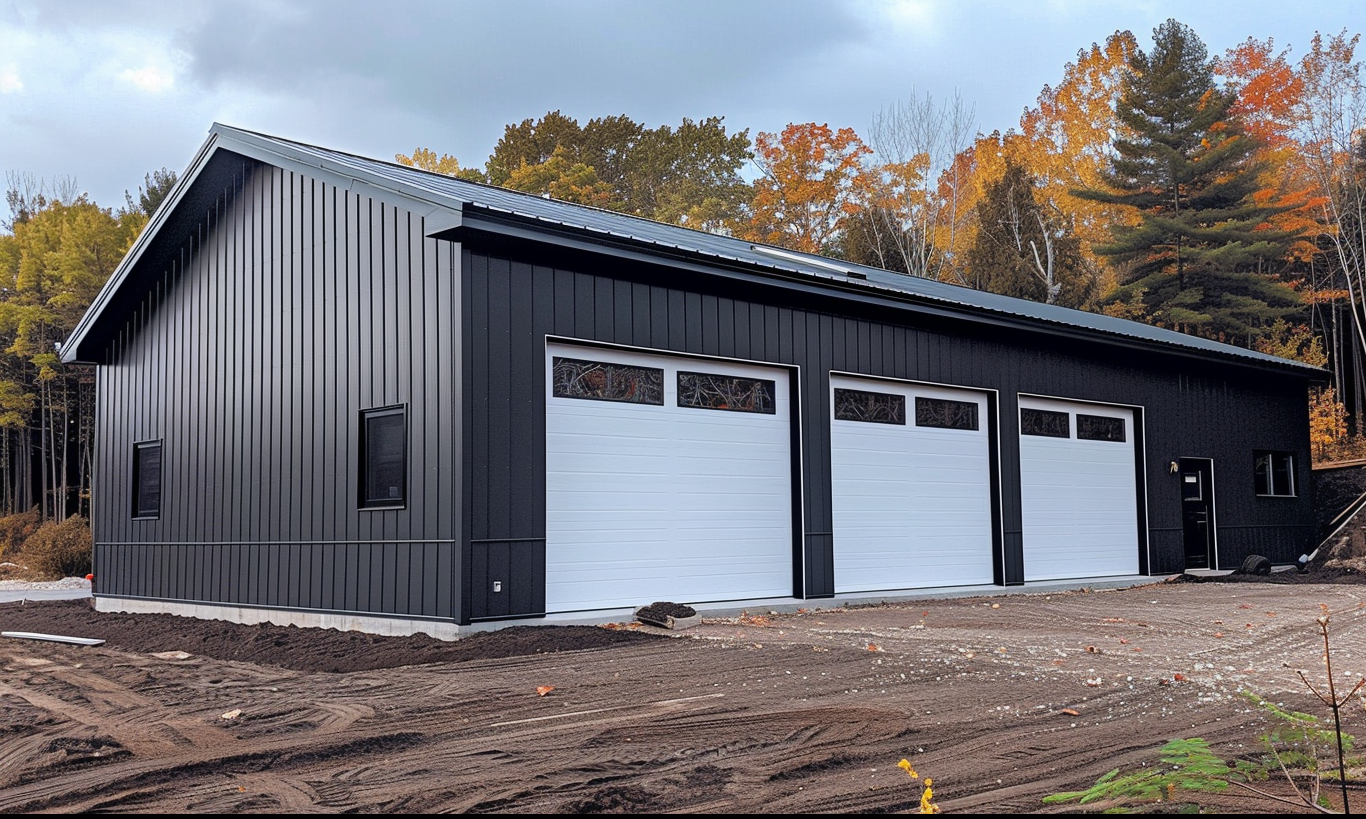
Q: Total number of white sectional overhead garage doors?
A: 3